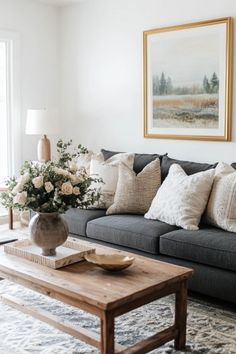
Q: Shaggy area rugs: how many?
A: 1